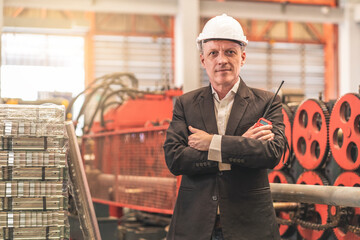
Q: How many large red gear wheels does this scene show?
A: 6